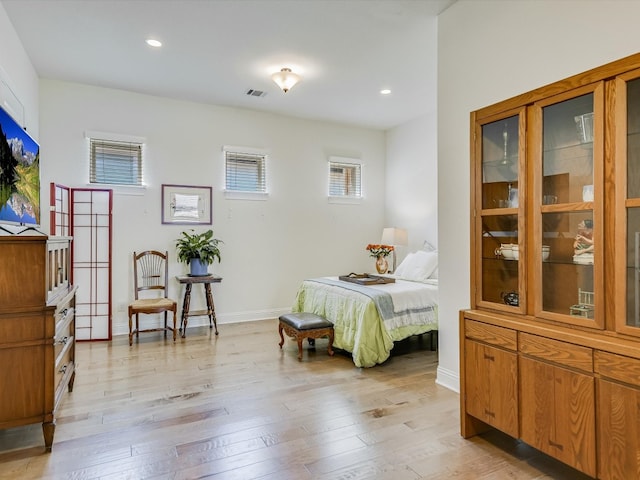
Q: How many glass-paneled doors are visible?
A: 3